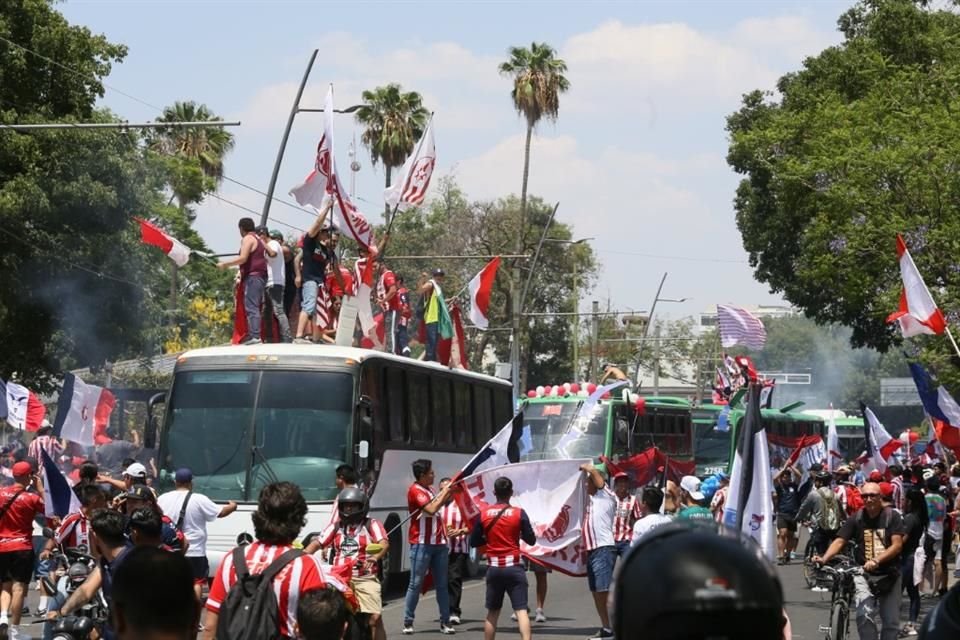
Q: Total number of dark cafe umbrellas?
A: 0